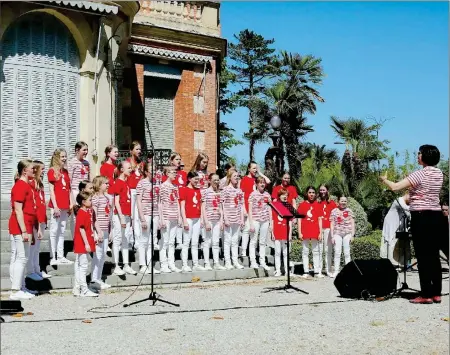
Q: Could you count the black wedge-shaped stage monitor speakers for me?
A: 1